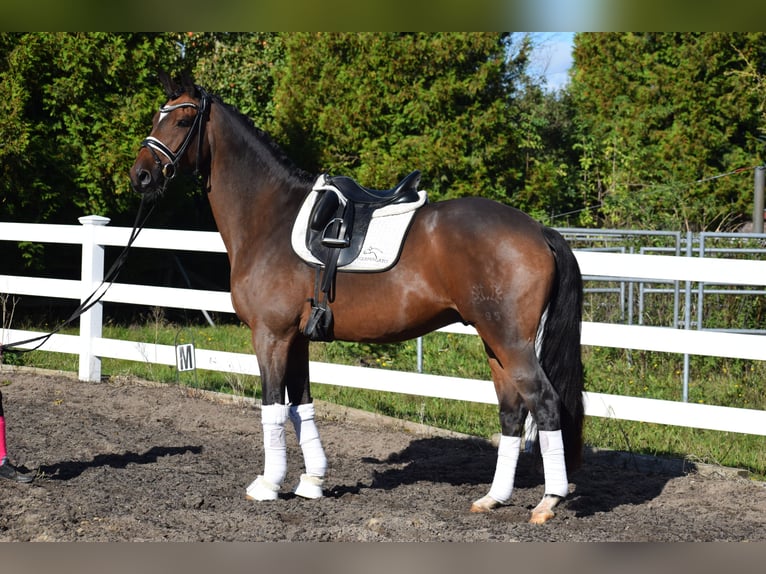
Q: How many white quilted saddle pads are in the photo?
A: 1